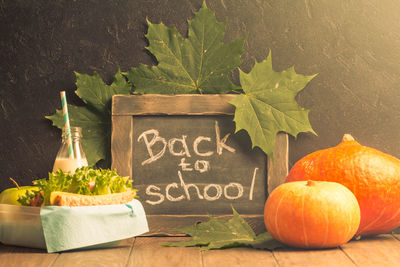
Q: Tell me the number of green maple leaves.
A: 4